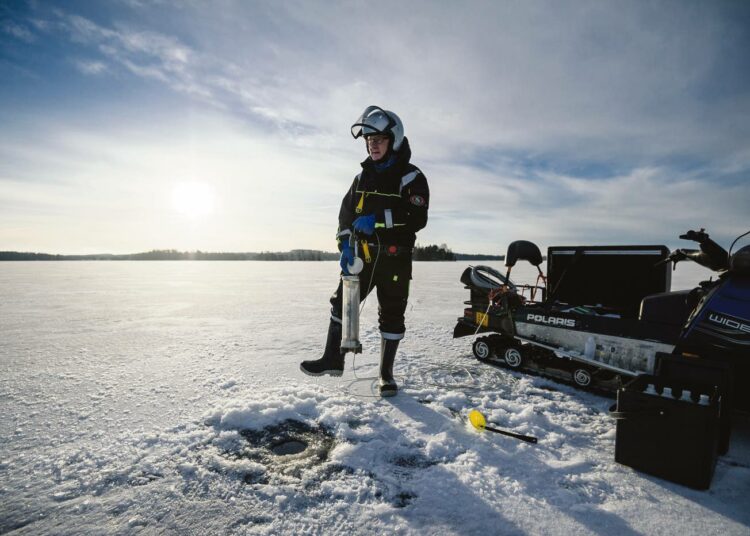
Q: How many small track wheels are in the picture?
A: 3